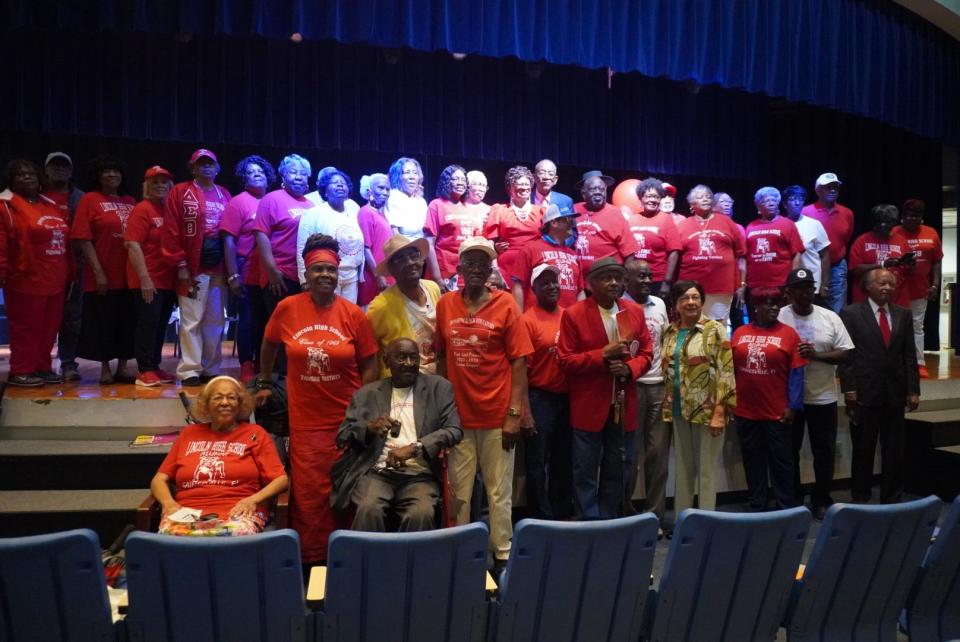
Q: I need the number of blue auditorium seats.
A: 7